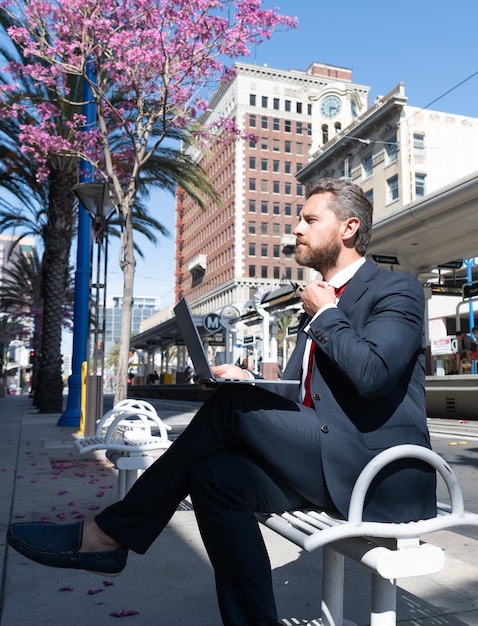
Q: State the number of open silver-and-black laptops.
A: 1